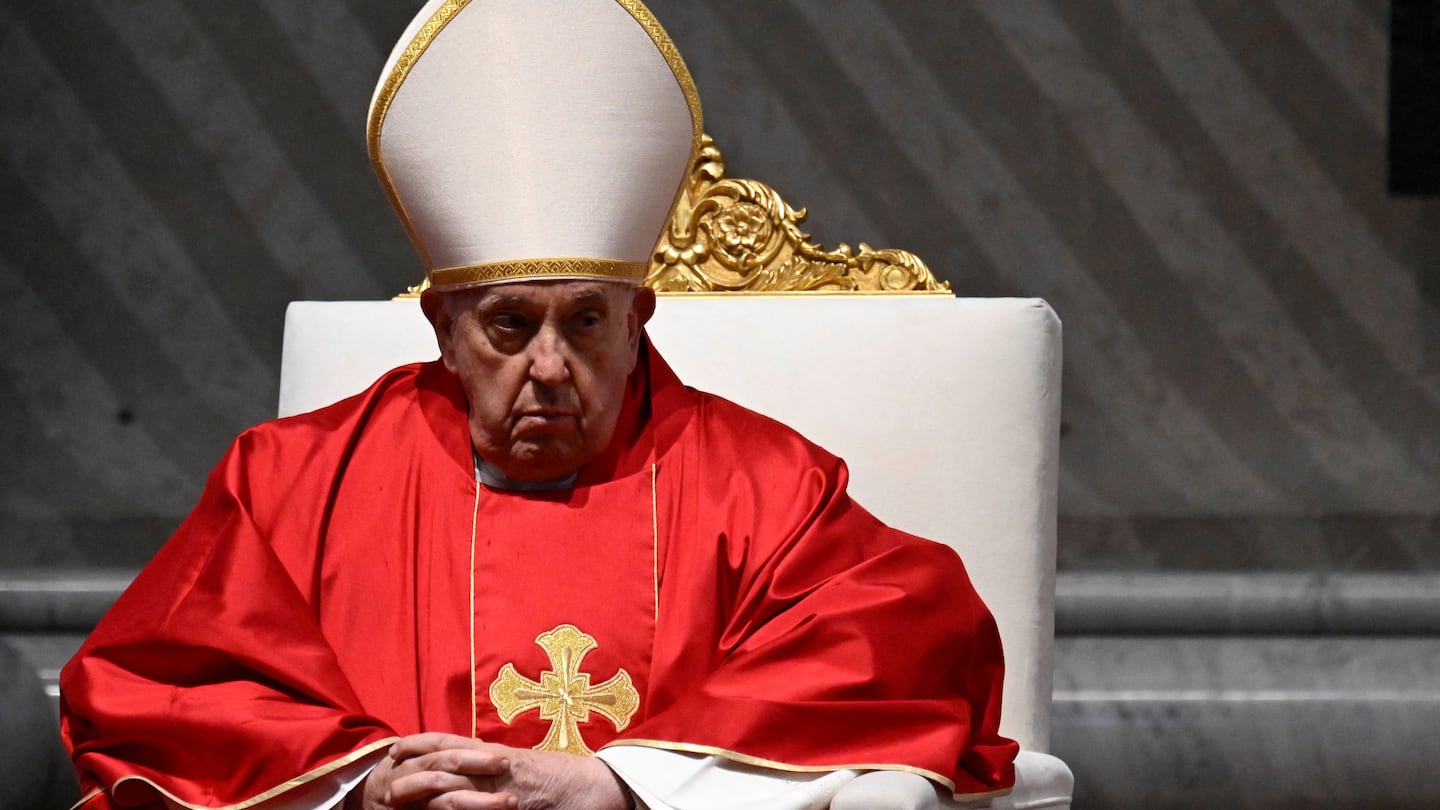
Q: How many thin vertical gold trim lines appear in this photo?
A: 2